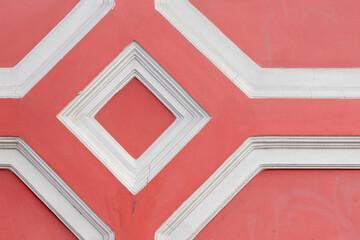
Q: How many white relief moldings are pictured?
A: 5